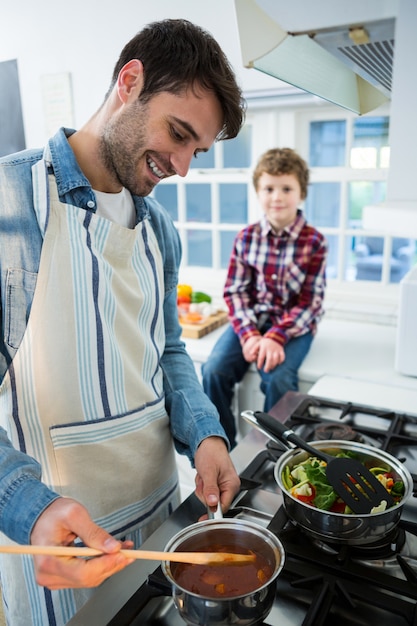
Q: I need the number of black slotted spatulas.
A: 1